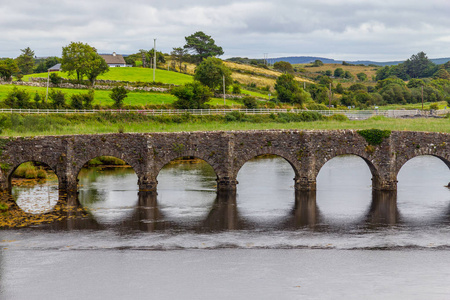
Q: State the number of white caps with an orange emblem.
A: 0